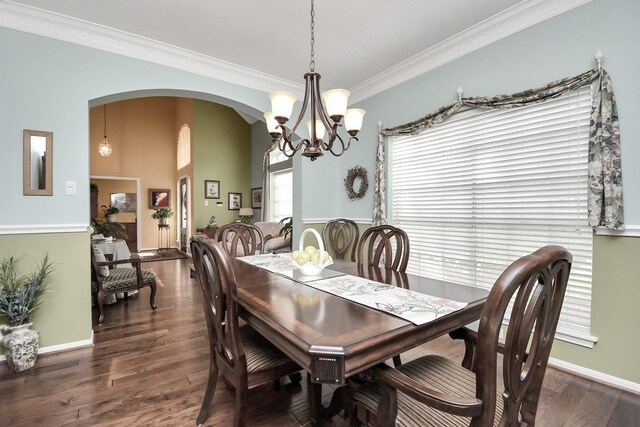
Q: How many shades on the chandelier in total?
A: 5